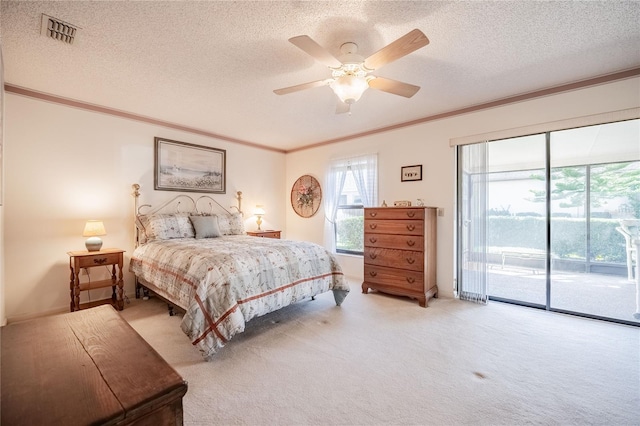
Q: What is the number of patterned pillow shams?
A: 2